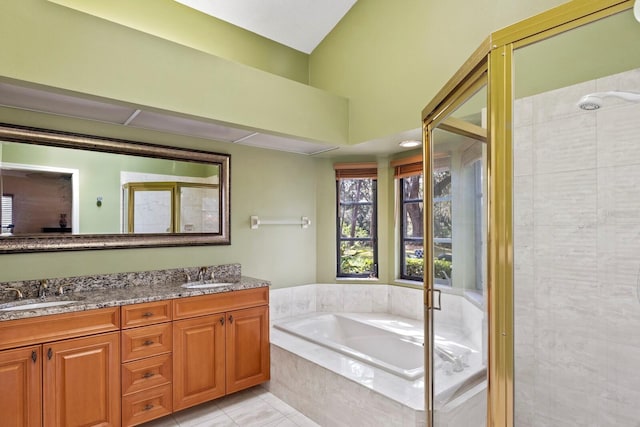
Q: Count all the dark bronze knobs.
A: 8